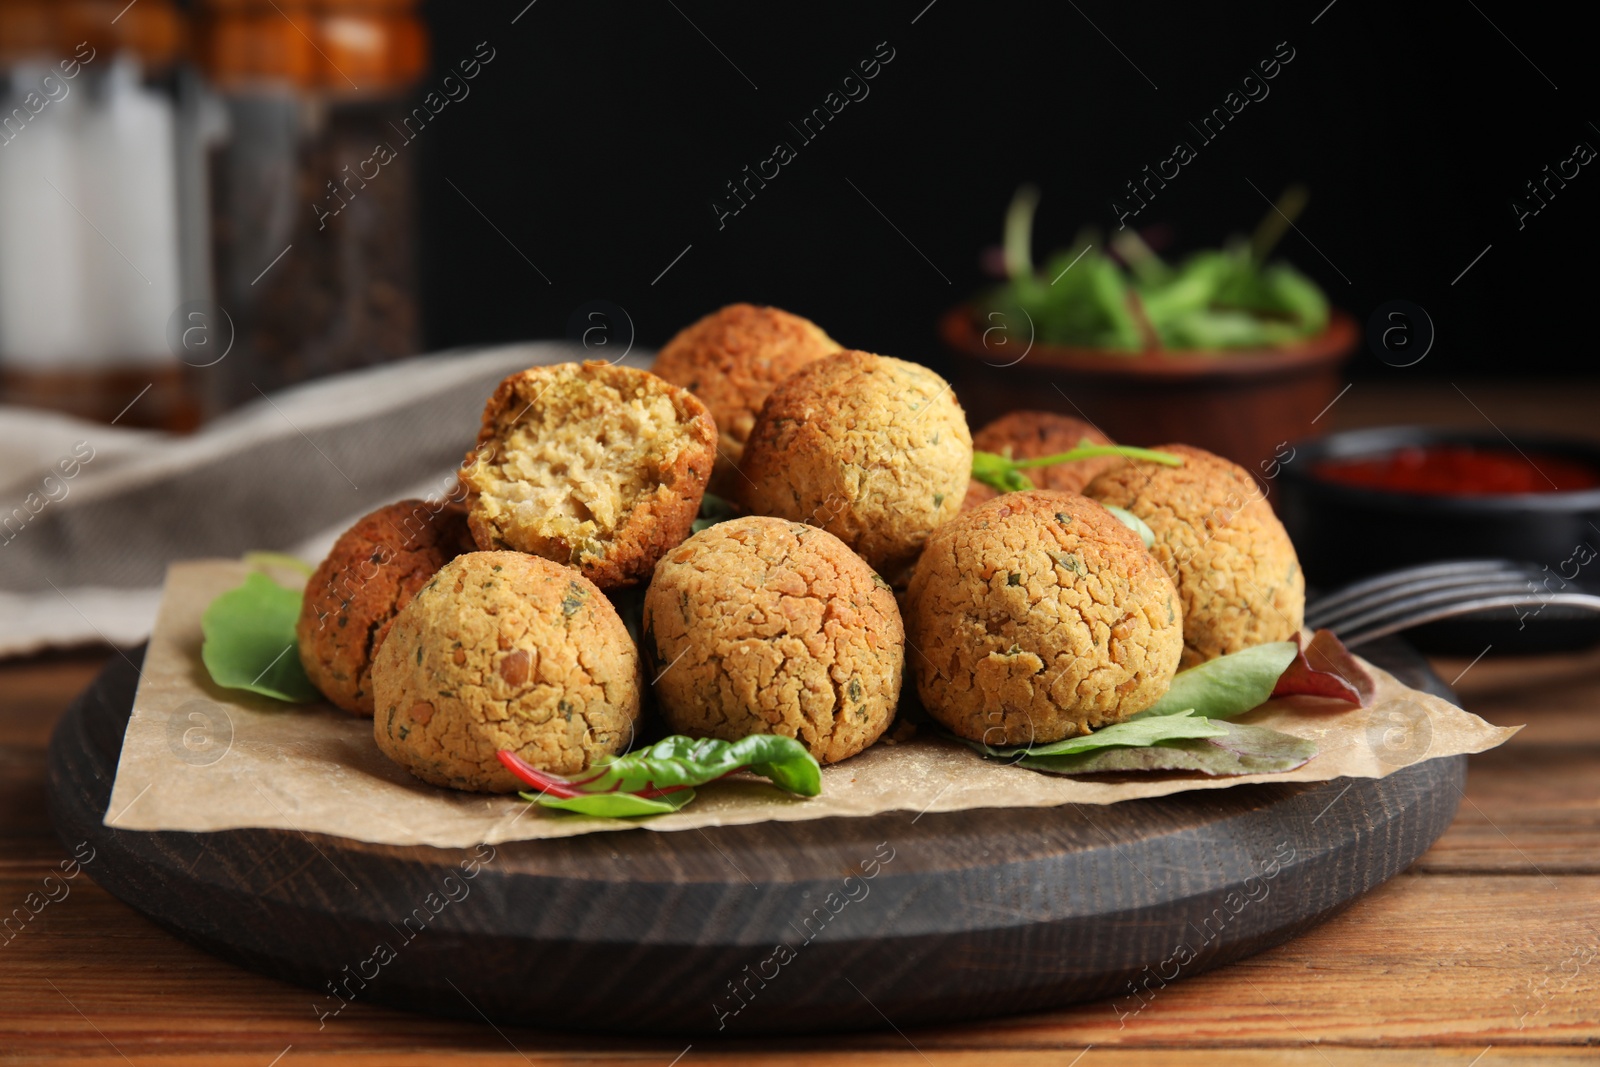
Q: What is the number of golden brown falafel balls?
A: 9